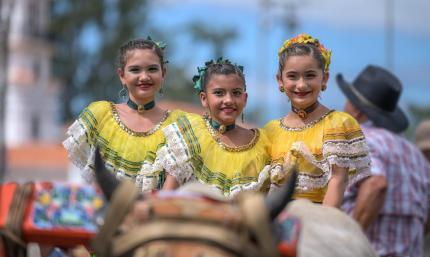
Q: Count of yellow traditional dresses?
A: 3